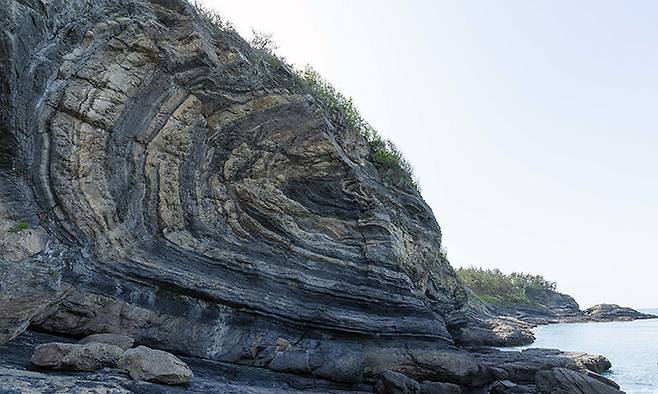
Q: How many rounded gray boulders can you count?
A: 3